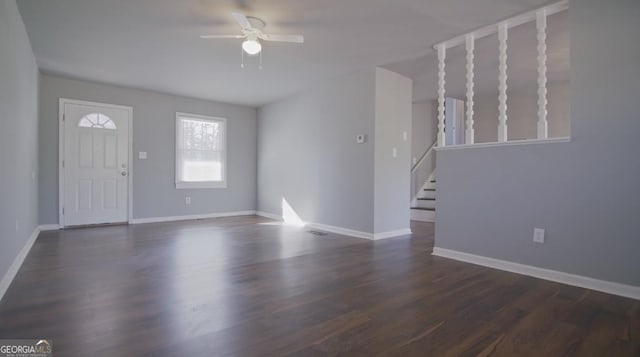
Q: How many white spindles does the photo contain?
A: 4